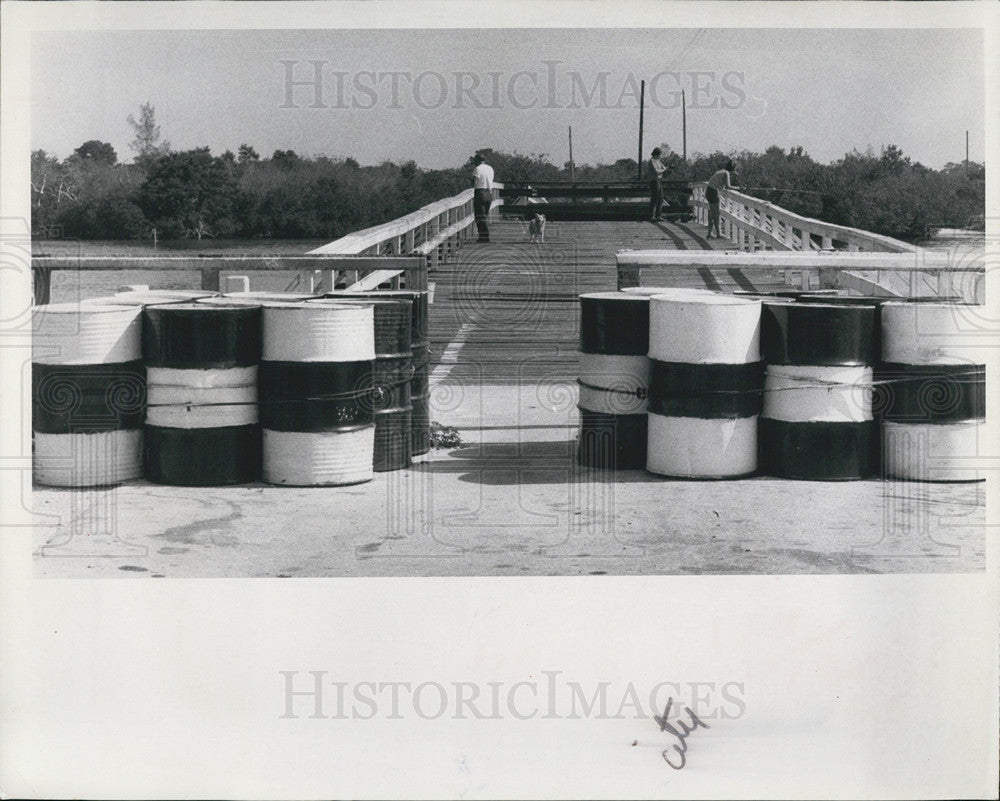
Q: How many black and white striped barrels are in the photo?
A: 7